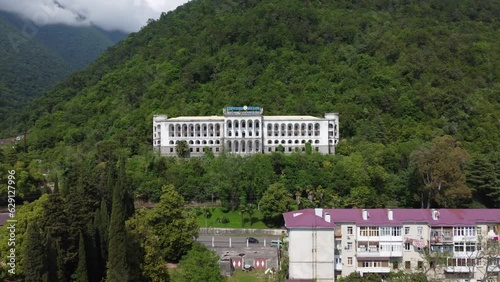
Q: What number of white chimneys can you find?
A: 5